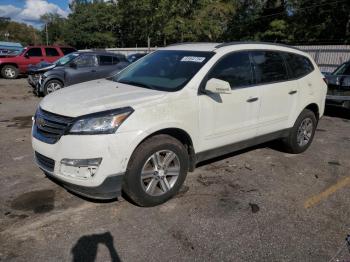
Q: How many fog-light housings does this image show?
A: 1